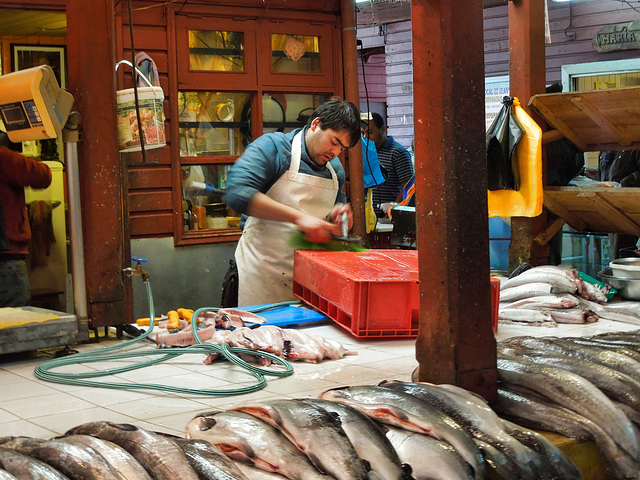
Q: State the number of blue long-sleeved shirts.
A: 1